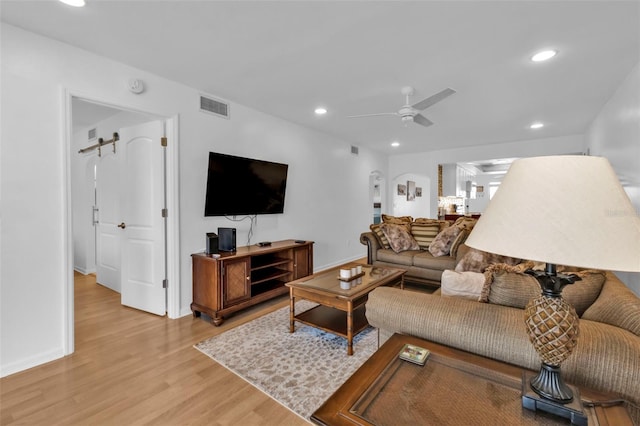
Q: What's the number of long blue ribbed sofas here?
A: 0